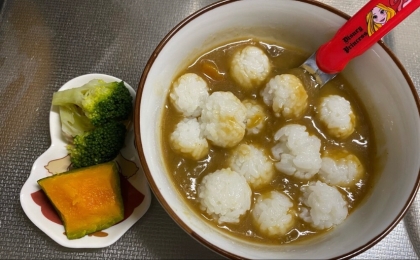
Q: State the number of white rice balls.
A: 13